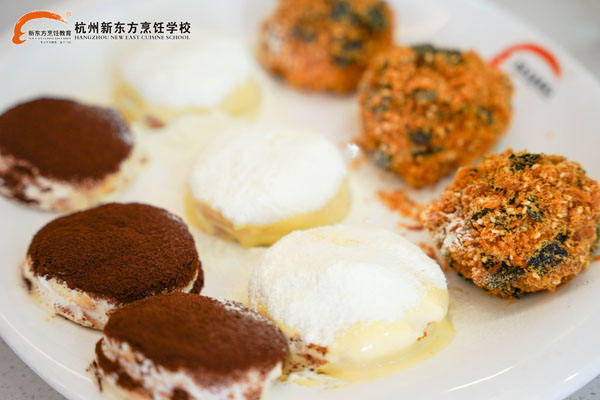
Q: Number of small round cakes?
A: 9